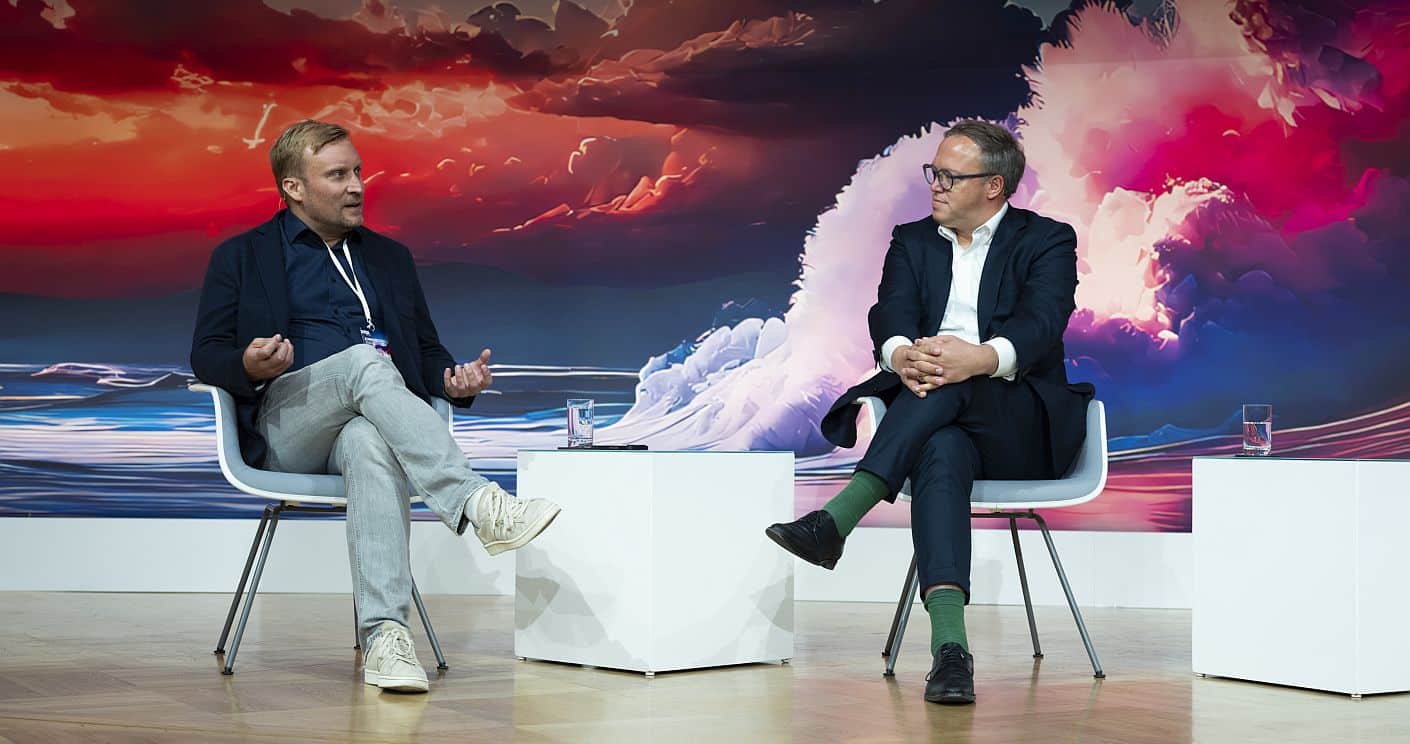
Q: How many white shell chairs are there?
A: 2